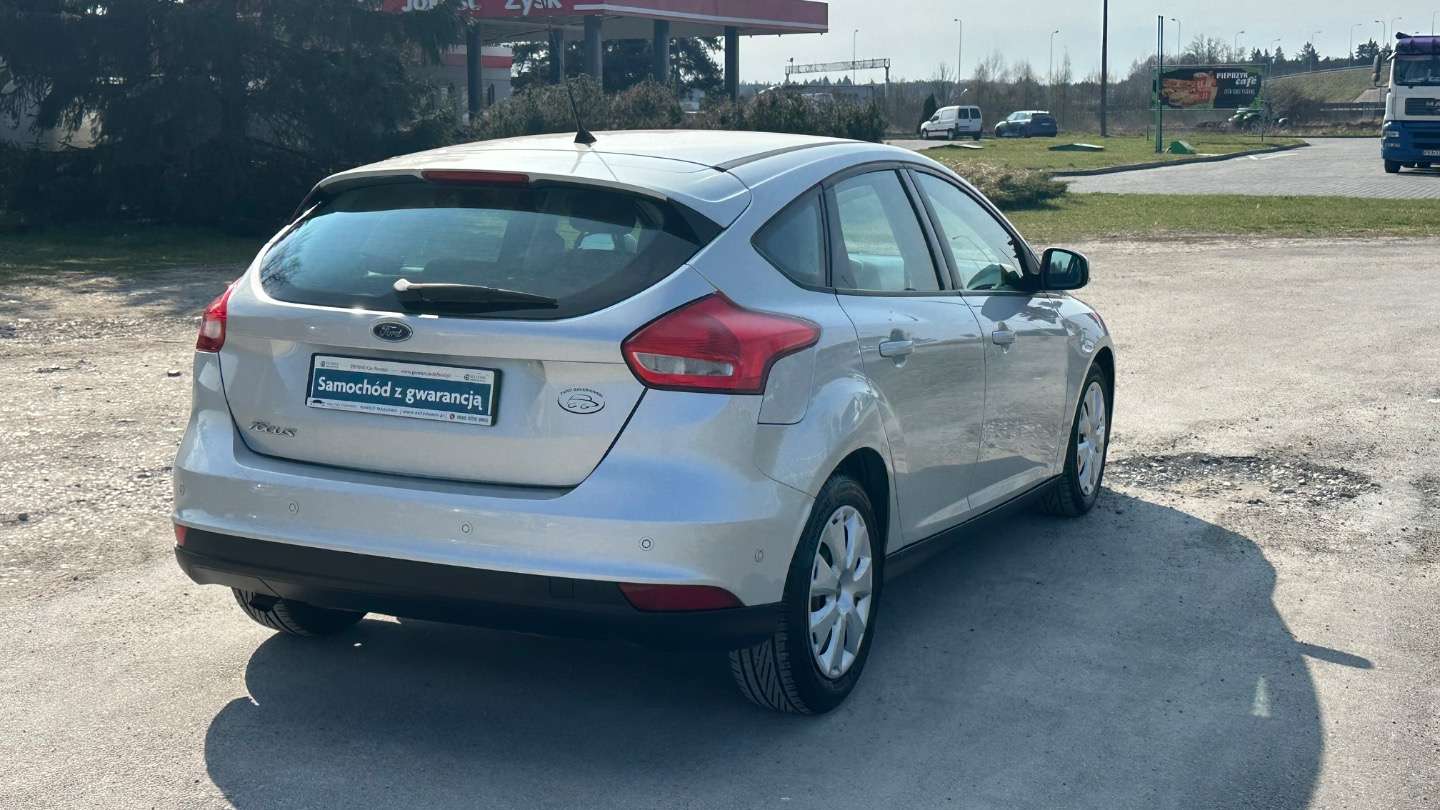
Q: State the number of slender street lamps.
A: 11